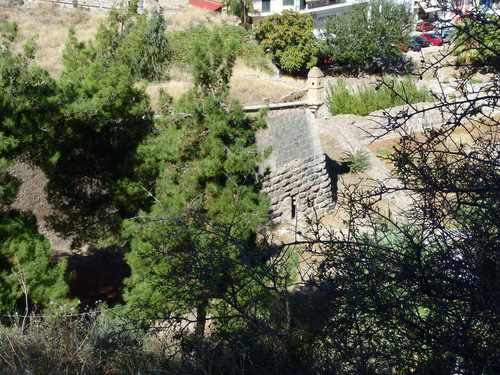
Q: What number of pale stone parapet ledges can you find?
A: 1